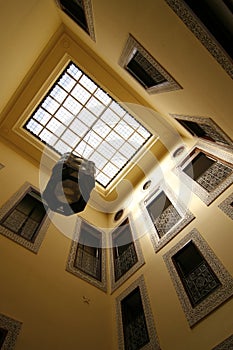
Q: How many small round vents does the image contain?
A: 3